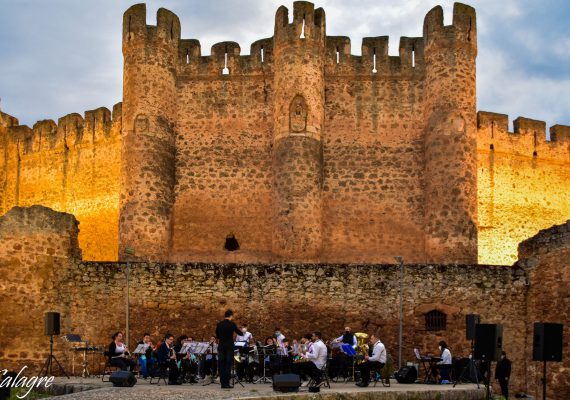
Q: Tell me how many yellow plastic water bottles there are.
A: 0